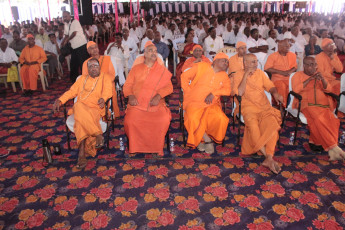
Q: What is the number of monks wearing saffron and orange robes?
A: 12